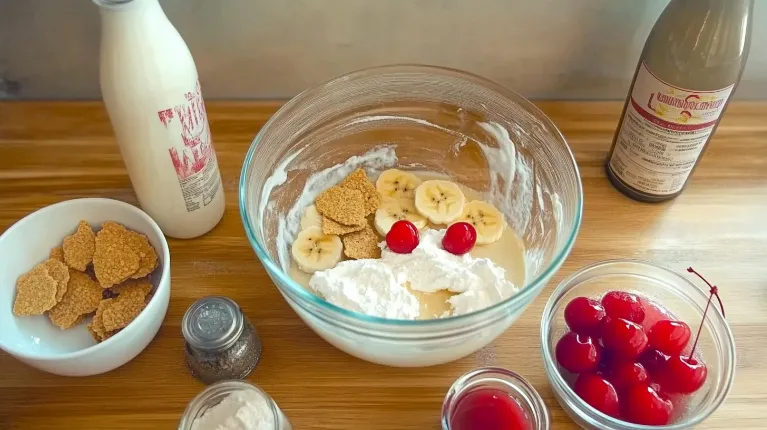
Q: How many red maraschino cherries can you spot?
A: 12